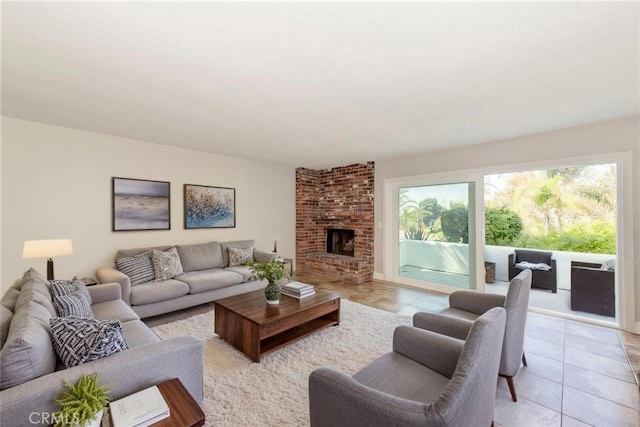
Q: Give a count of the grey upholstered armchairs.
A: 2